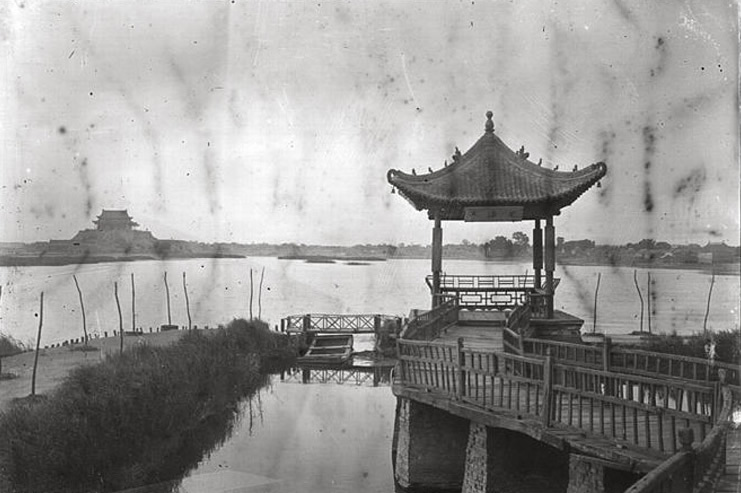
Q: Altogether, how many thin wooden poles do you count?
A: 12